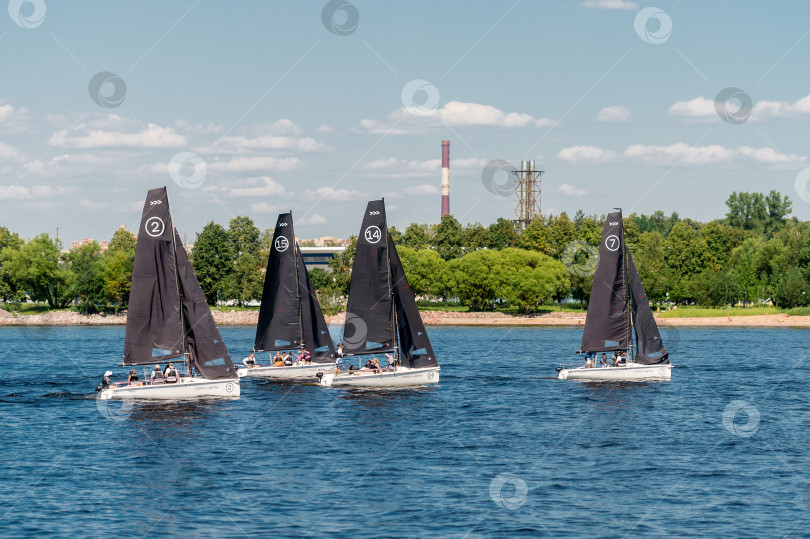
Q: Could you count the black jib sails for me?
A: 4